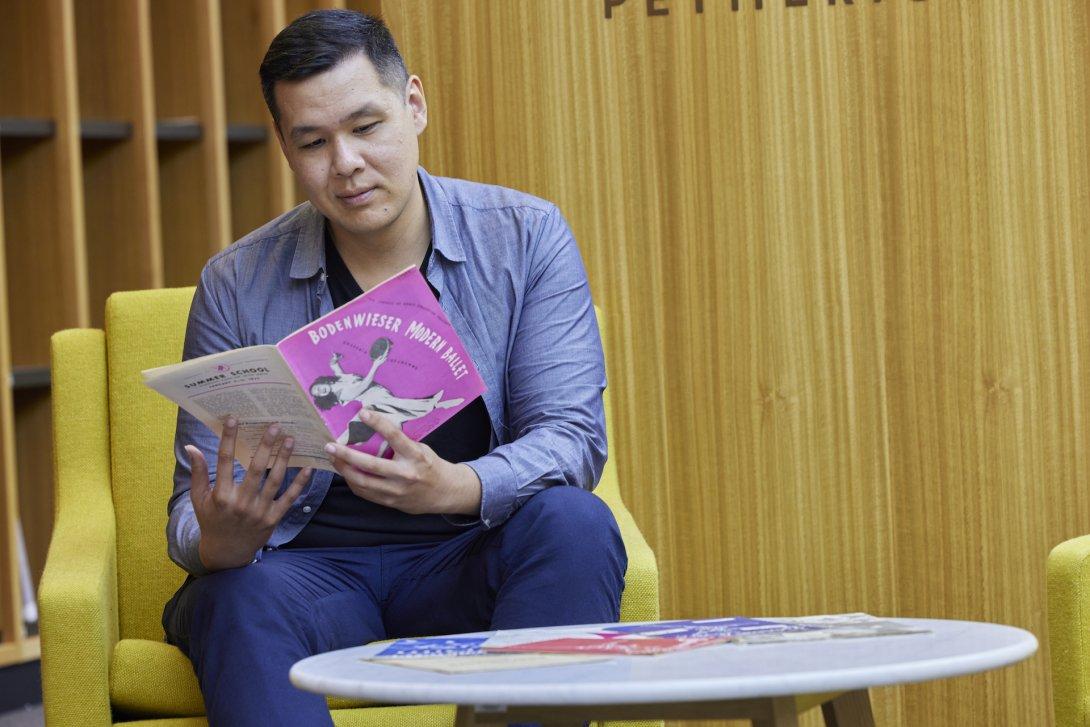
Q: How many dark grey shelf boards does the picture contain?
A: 5